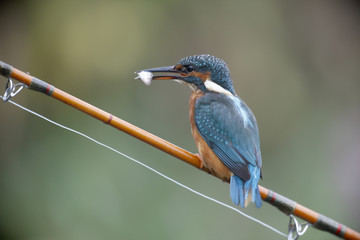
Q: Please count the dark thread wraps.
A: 4